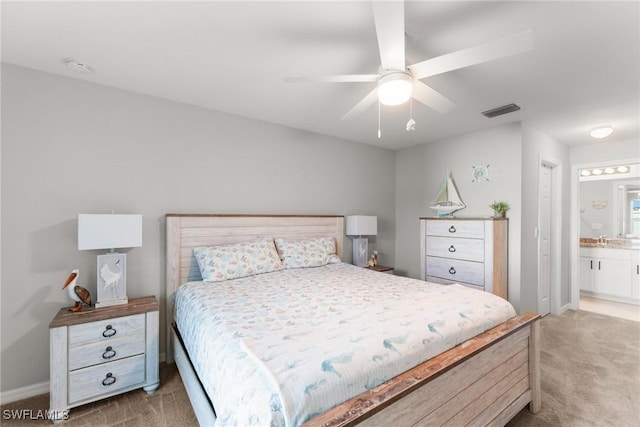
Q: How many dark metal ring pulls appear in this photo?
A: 6